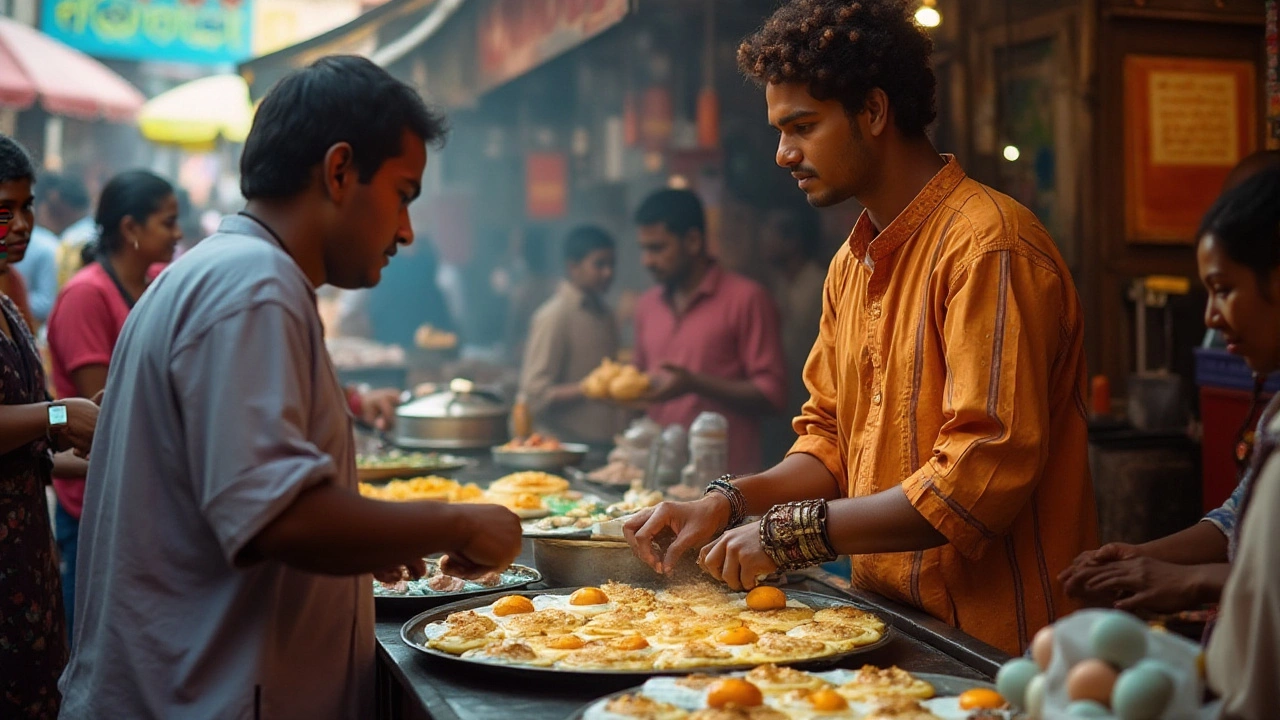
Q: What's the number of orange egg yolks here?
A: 9